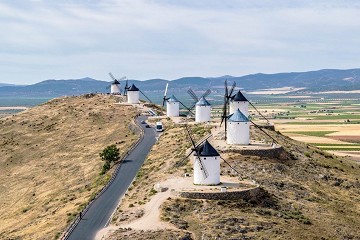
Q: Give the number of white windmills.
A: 7